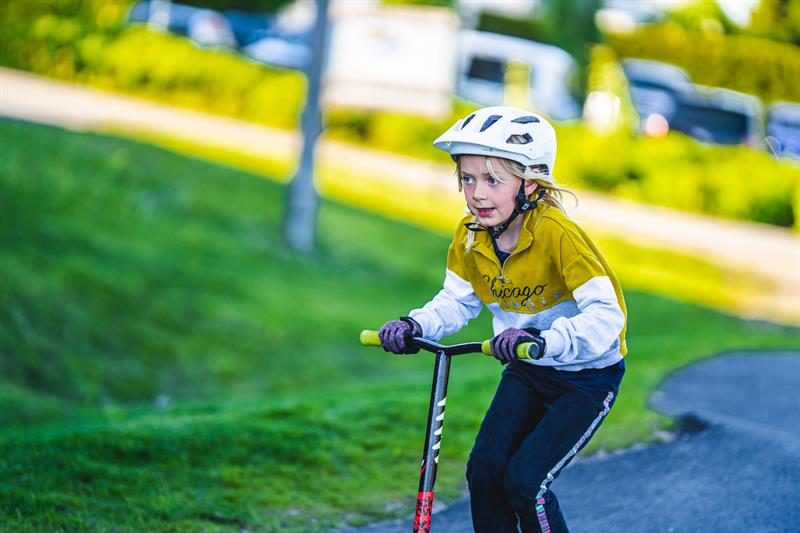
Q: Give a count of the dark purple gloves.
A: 2